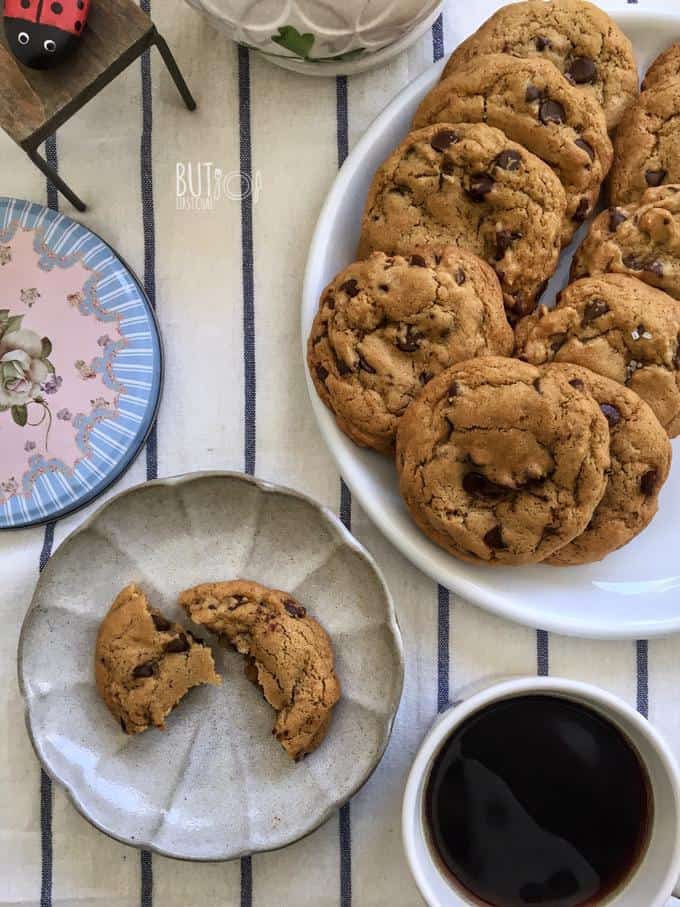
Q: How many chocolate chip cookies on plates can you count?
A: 11